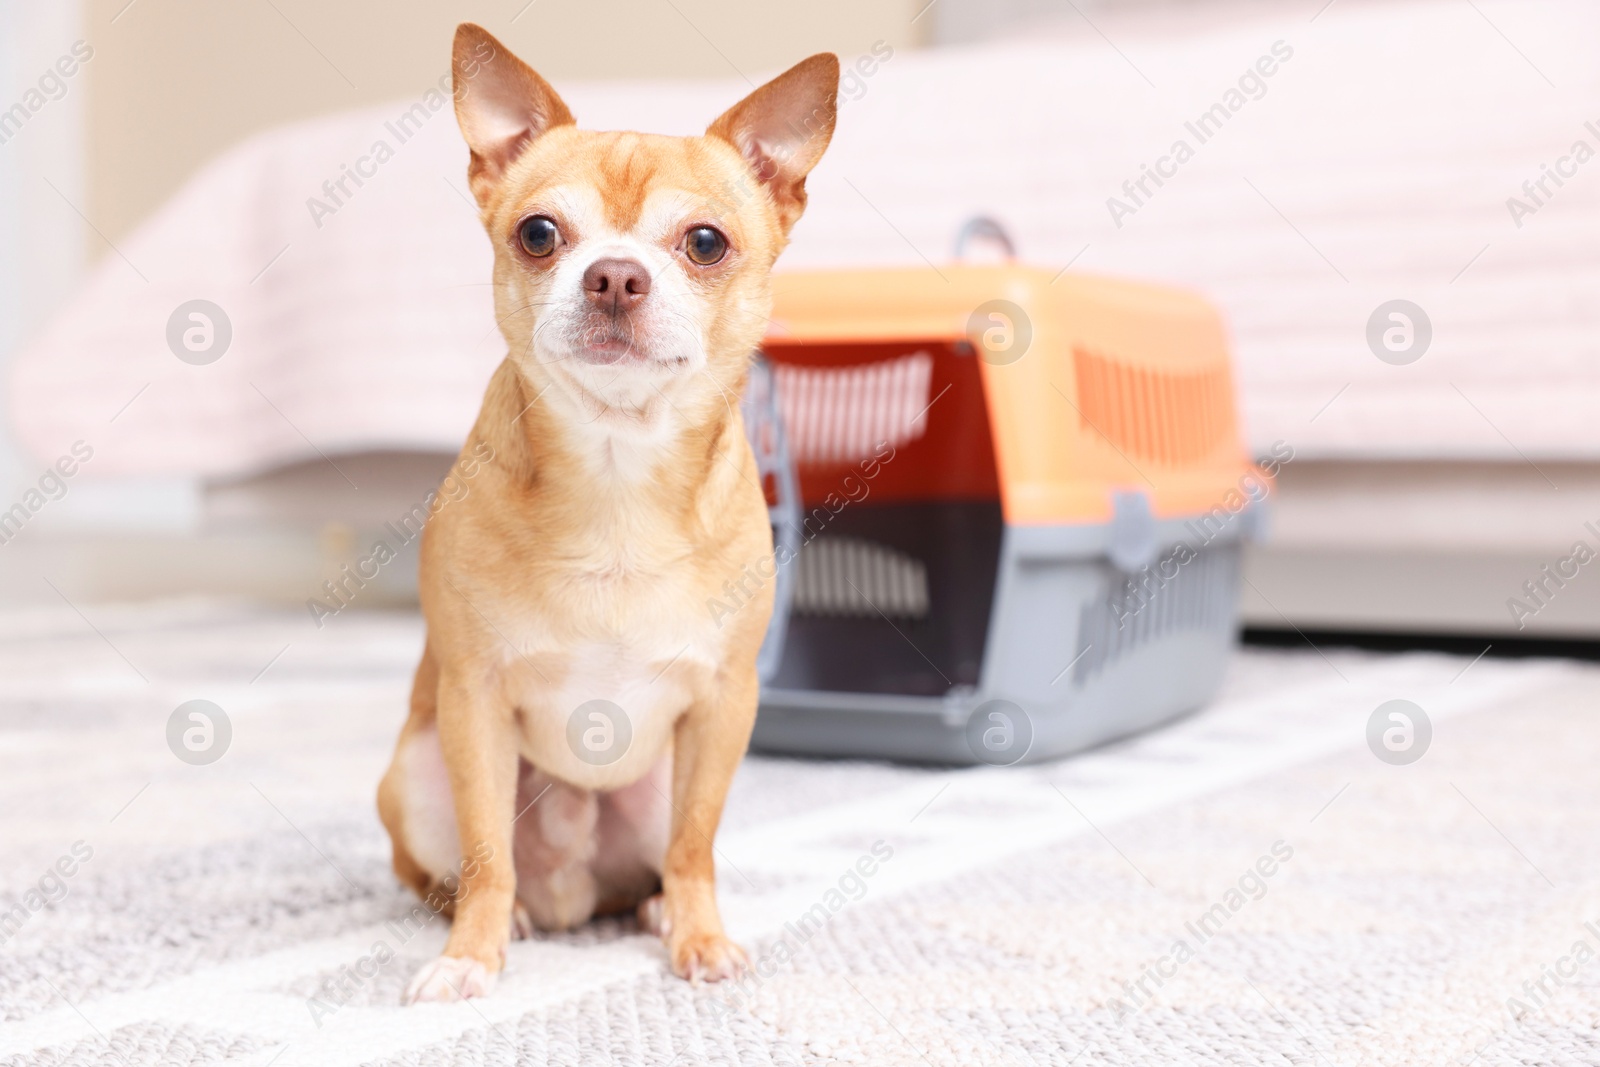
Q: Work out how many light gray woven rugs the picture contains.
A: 1